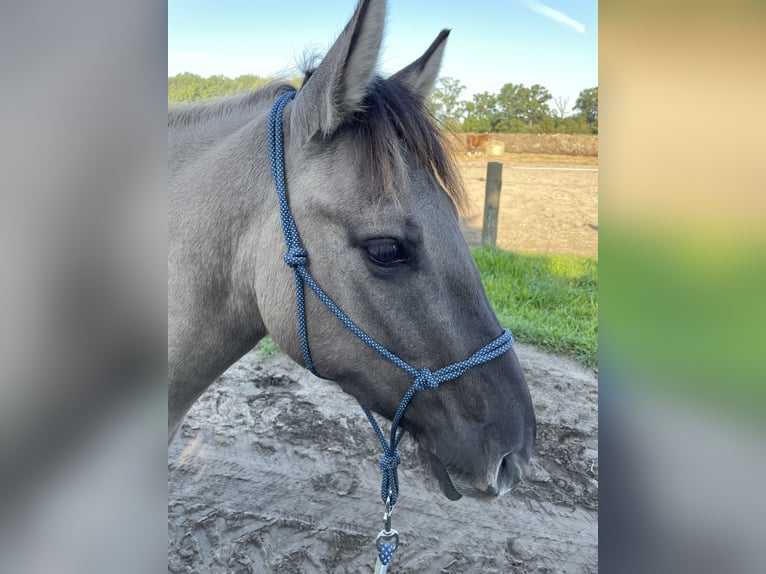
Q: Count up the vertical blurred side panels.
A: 2